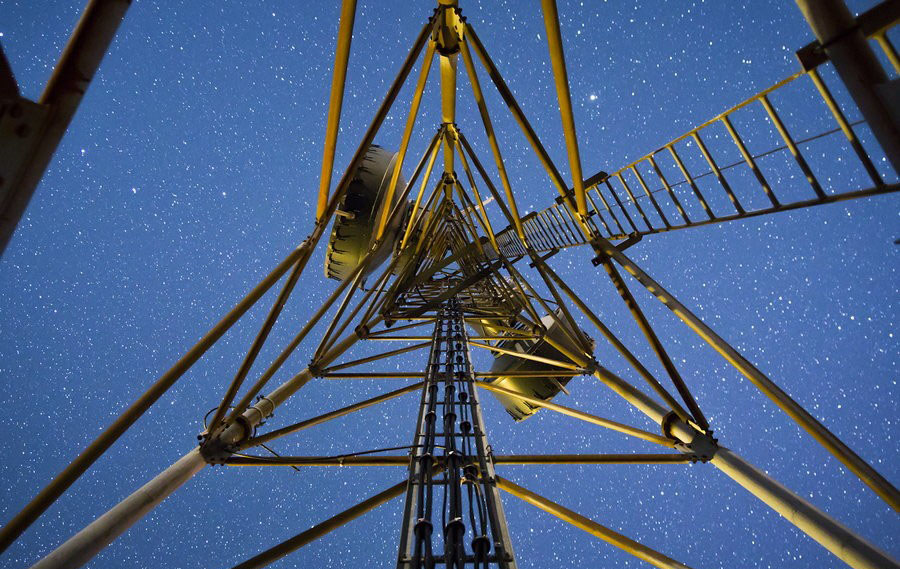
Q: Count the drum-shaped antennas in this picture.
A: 2